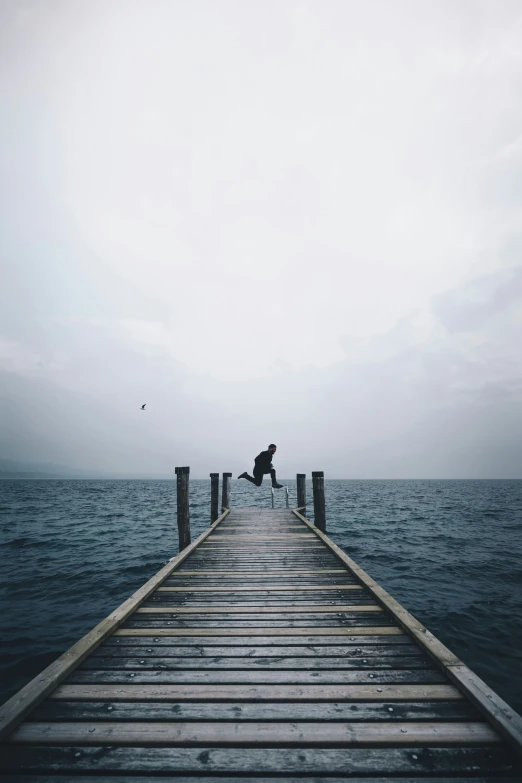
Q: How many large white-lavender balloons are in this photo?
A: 0